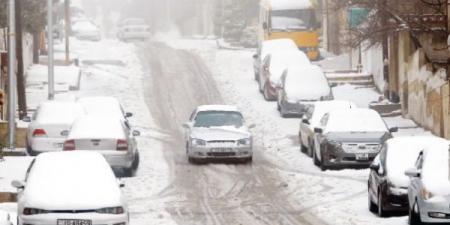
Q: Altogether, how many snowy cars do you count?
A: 14